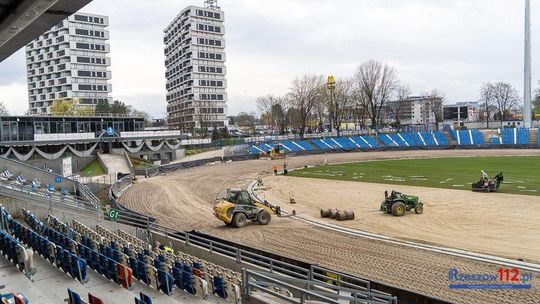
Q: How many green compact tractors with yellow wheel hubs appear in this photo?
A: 1